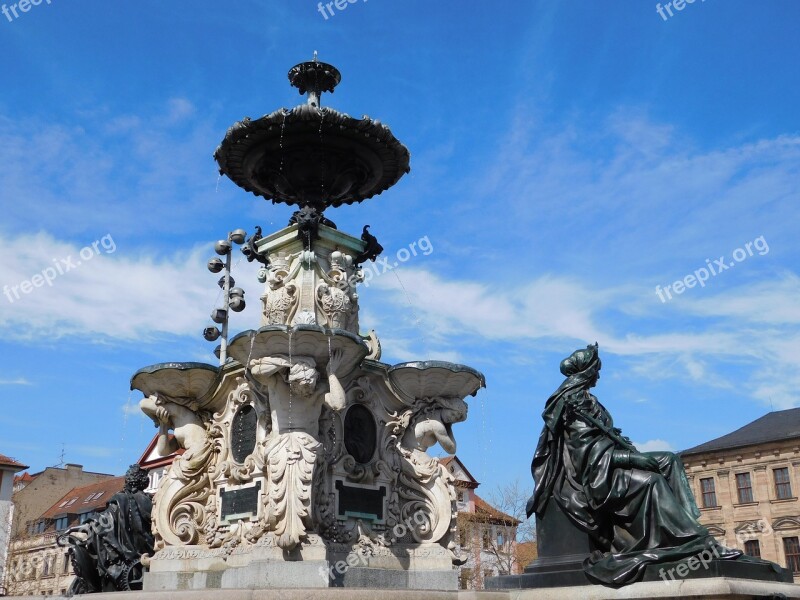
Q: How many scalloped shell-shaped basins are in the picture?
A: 3